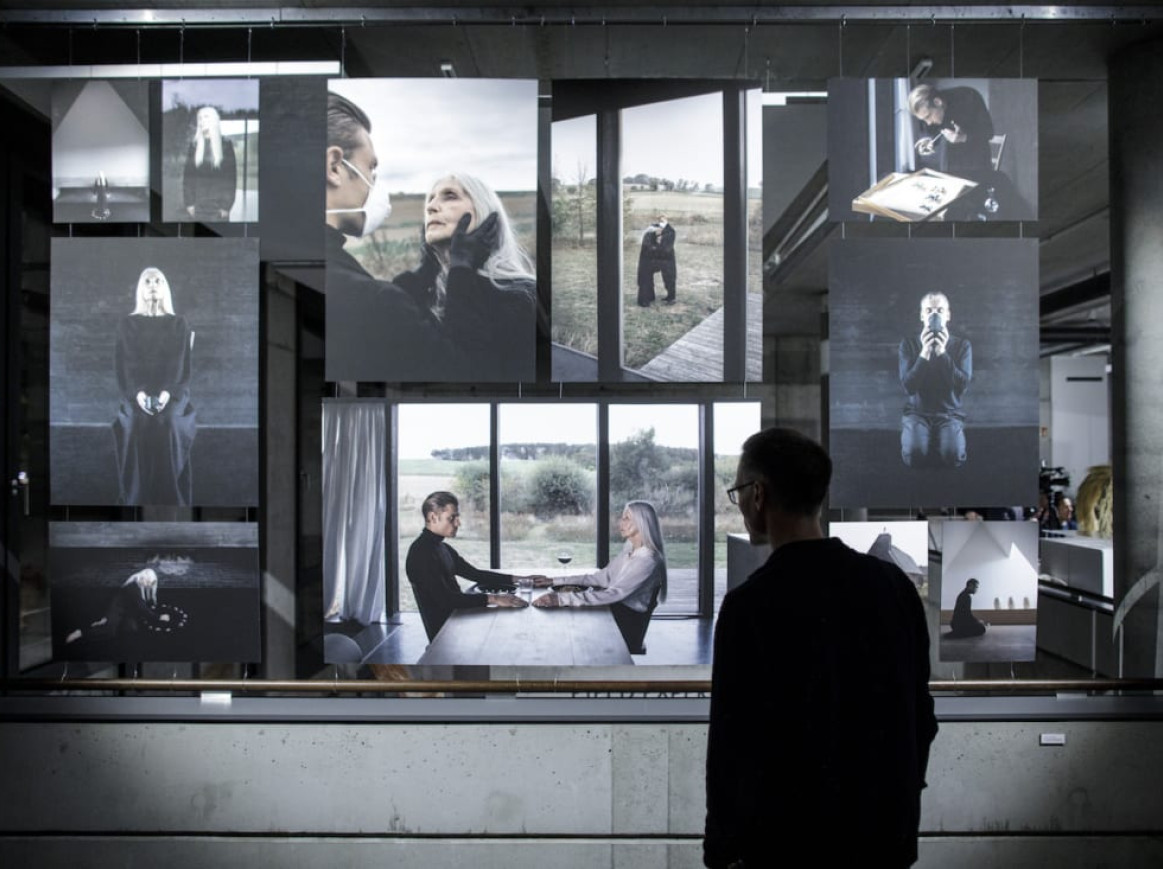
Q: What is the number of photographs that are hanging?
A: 11